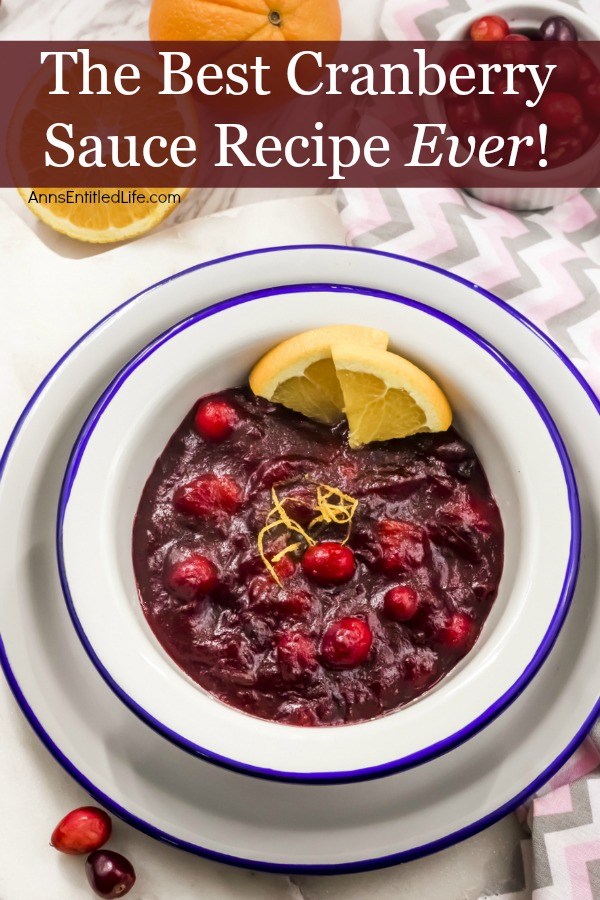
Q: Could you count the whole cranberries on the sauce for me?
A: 6